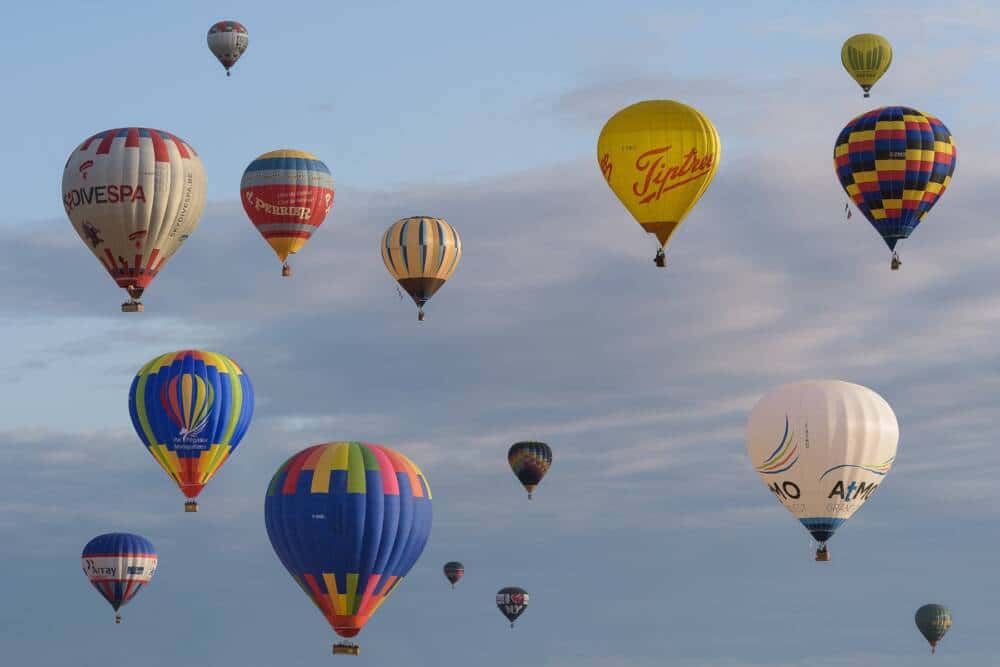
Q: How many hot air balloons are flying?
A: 15